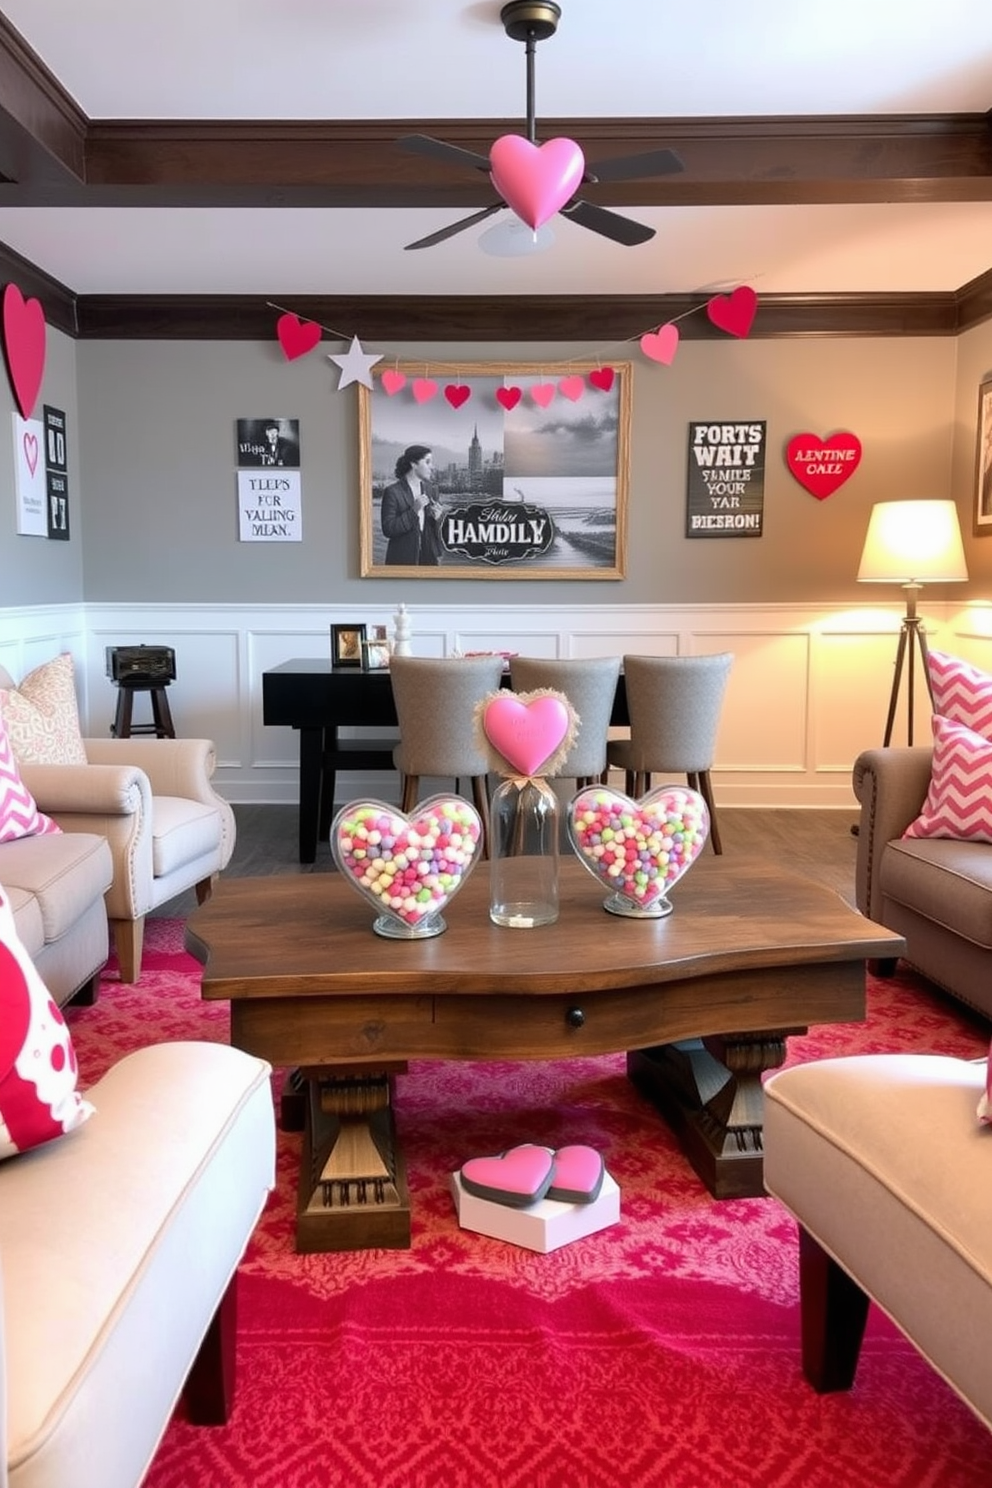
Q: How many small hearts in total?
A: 7